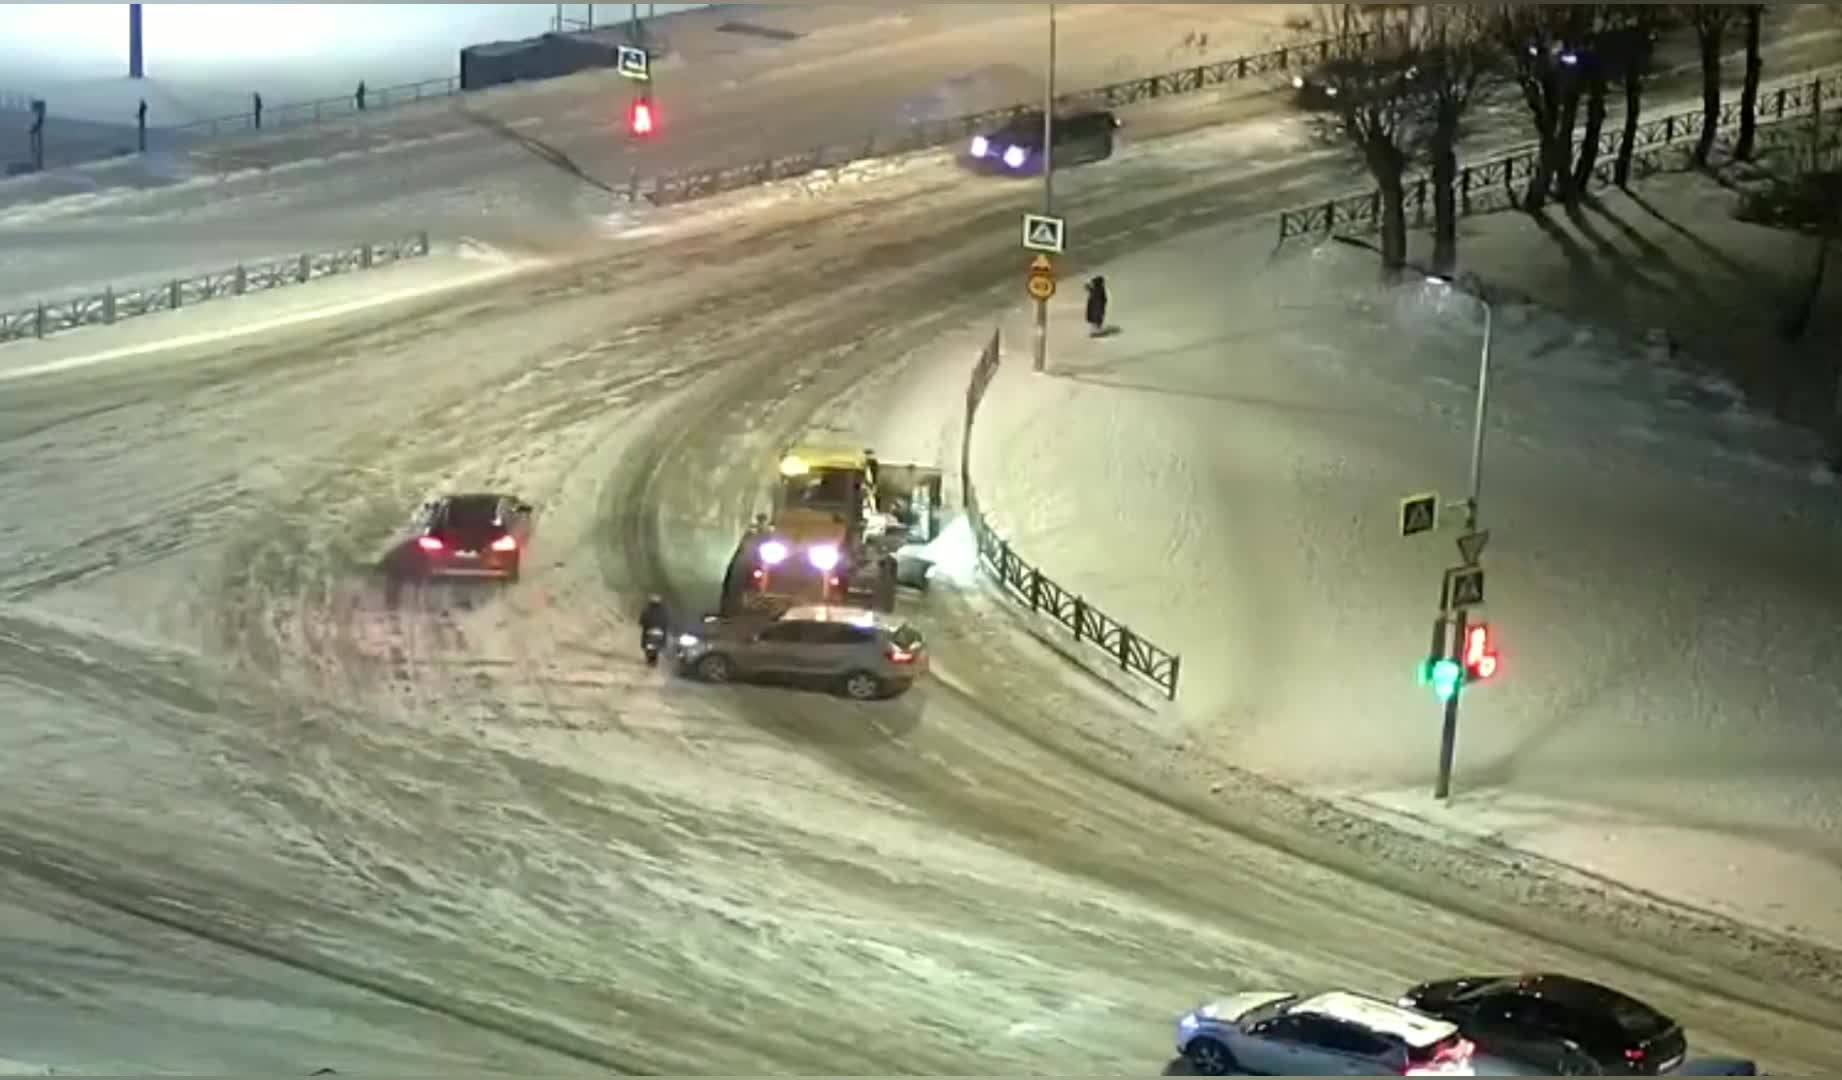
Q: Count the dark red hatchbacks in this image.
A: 1